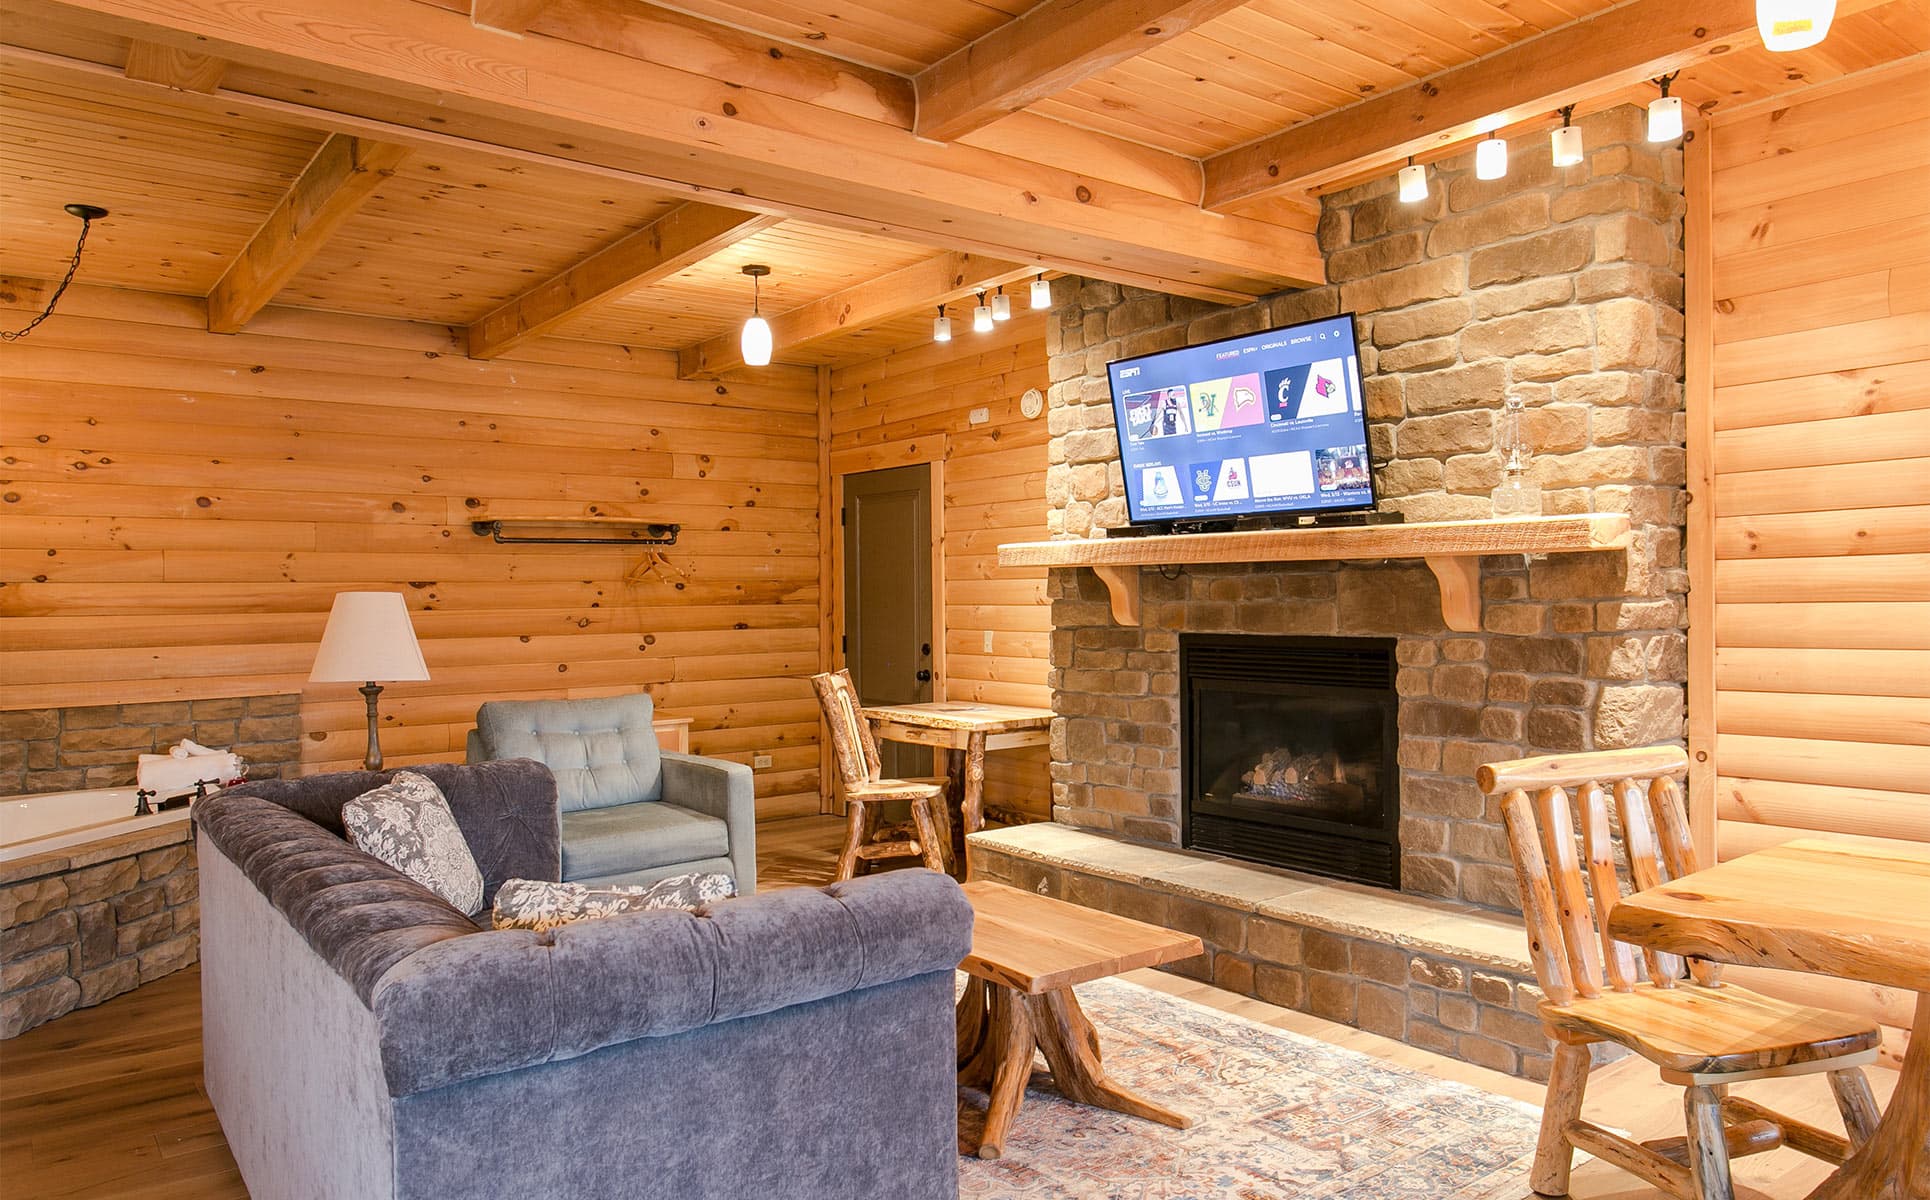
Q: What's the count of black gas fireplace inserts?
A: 1